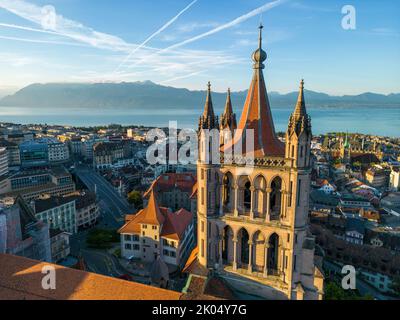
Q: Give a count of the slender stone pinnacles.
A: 3